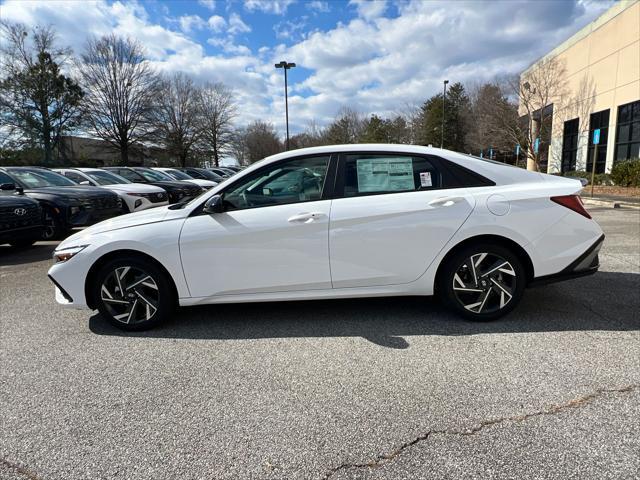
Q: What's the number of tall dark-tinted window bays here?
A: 3